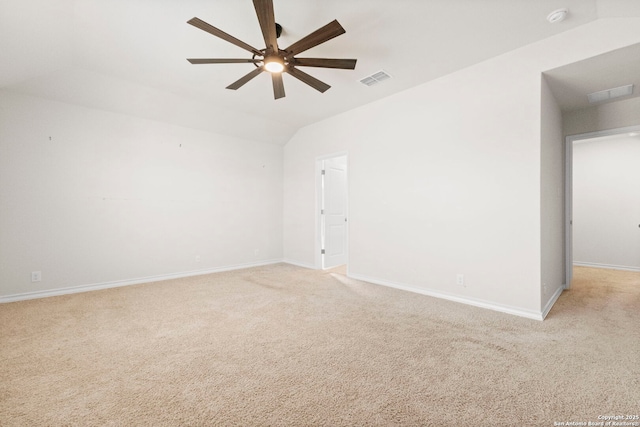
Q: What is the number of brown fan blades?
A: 8